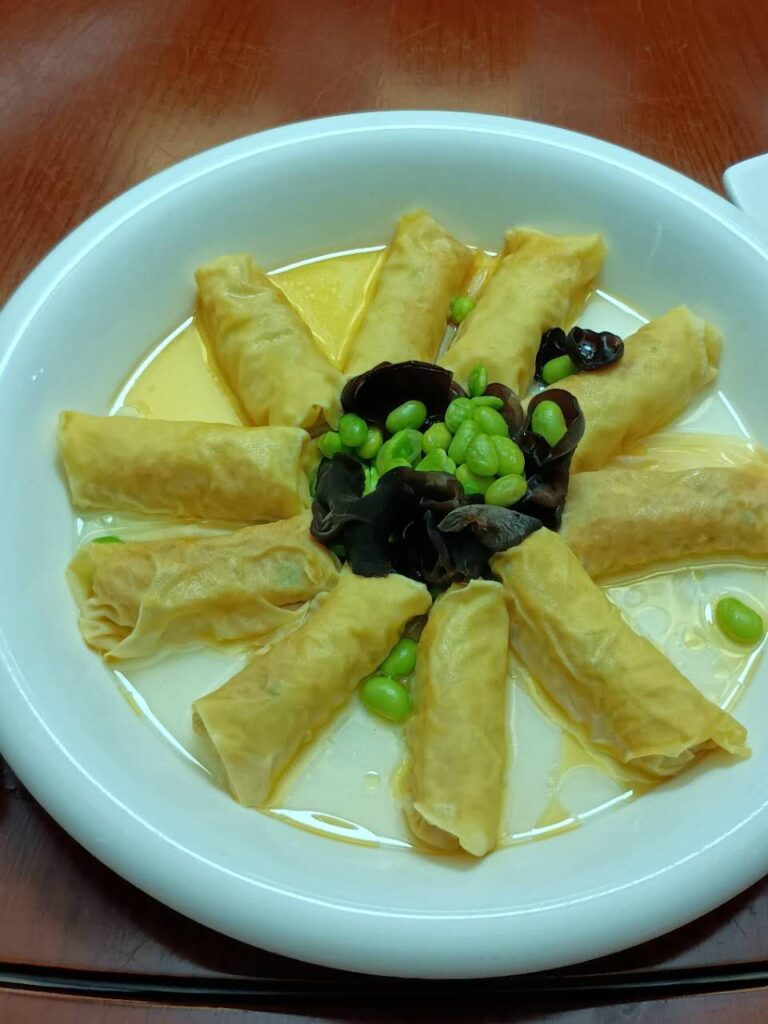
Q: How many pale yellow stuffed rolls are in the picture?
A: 10